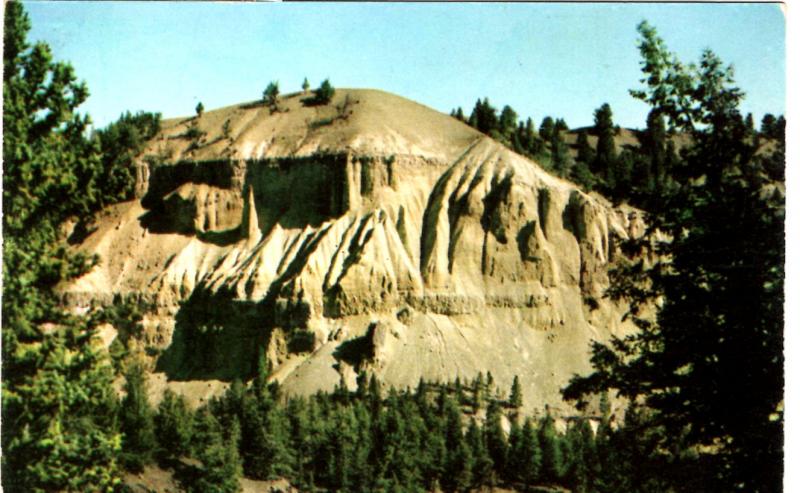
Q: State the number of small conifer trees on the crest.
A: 4